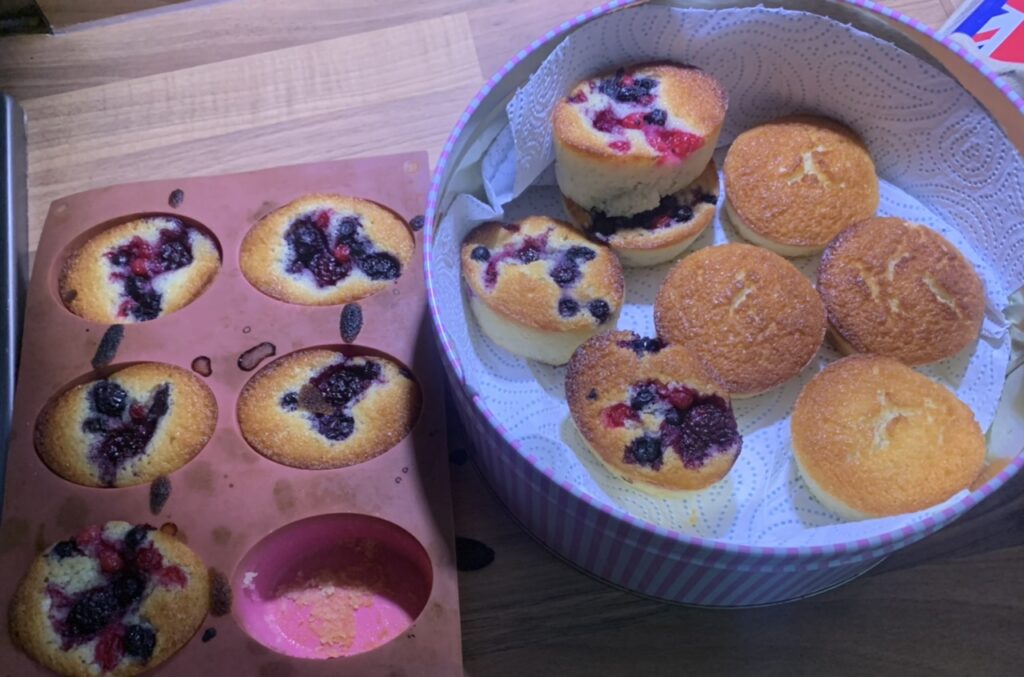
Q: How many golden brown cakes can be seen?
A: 4